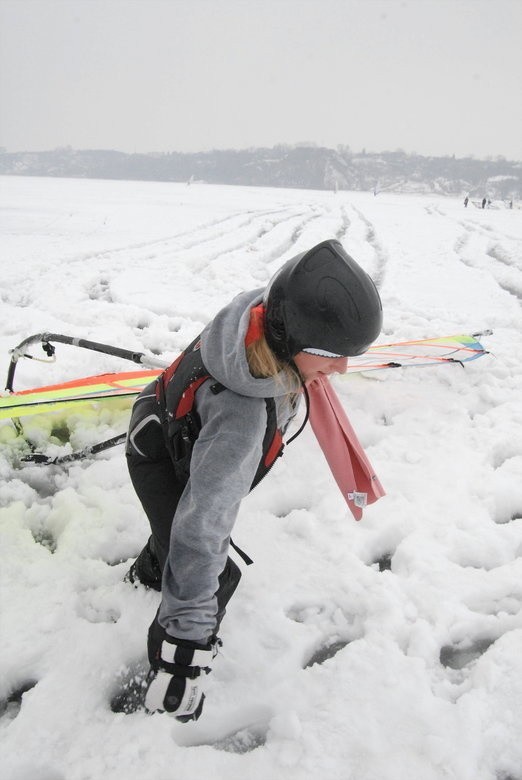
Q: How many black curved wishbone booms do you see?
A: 1